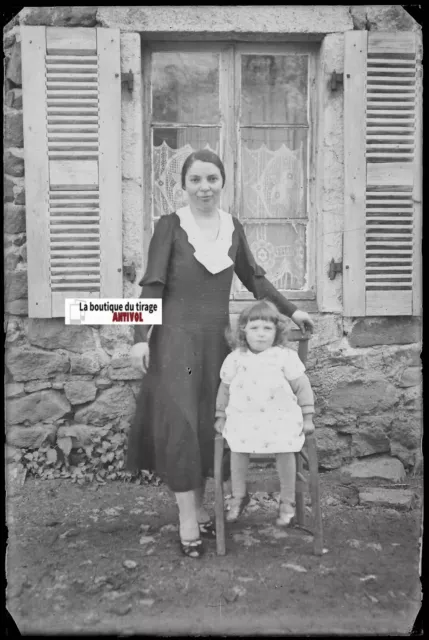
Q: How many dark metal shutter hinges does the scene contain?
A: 4